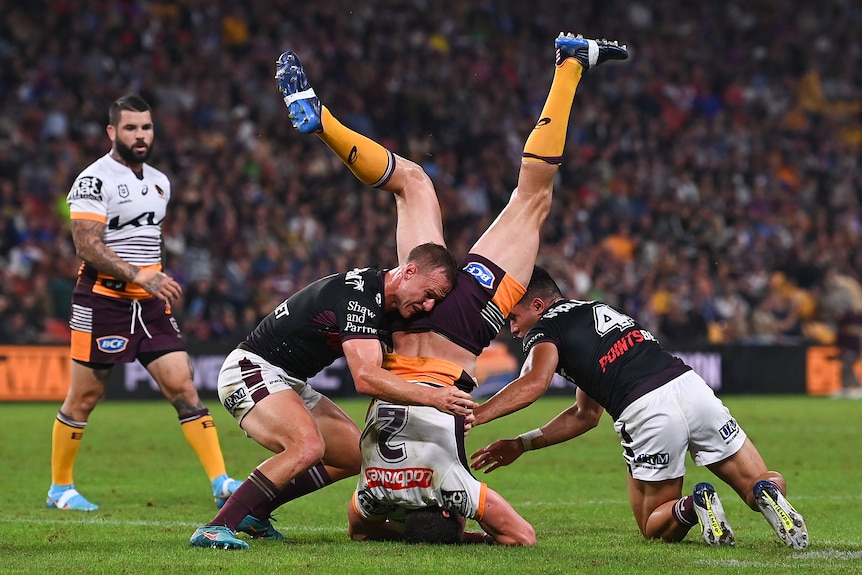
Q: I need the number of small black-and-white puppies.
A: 0